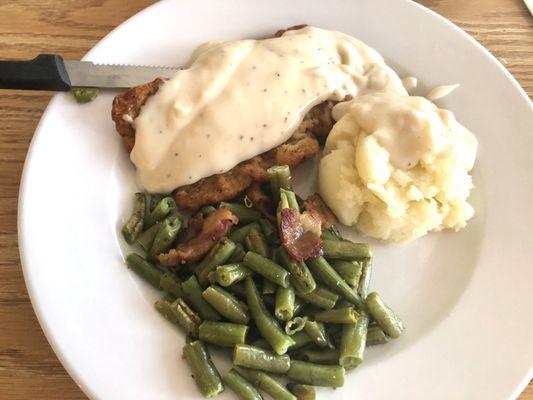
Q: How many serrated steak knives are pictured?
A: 1